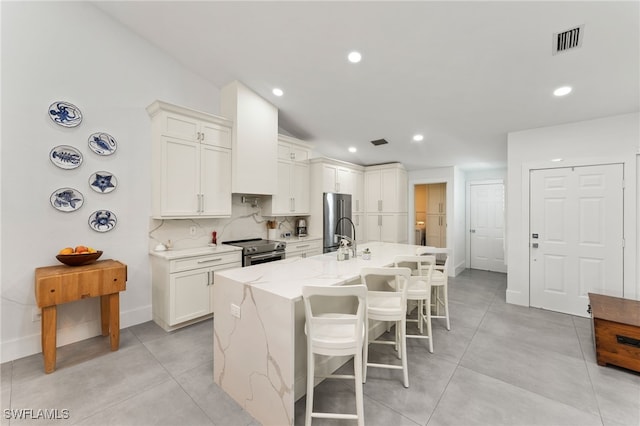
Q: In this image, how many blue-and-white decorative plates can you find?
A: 6